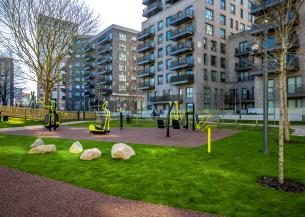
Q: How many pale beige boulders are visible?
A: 5